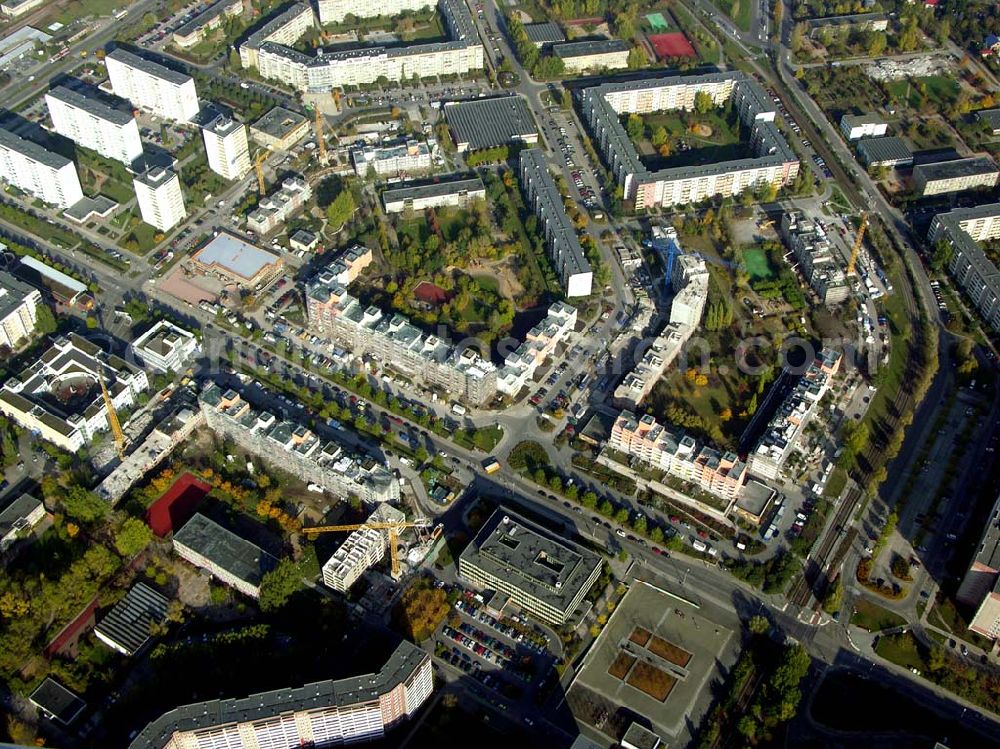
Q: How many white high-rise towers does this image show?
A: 5